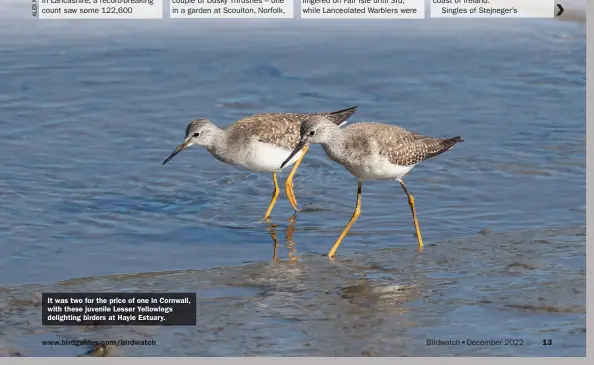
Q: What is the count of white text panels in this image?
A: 4